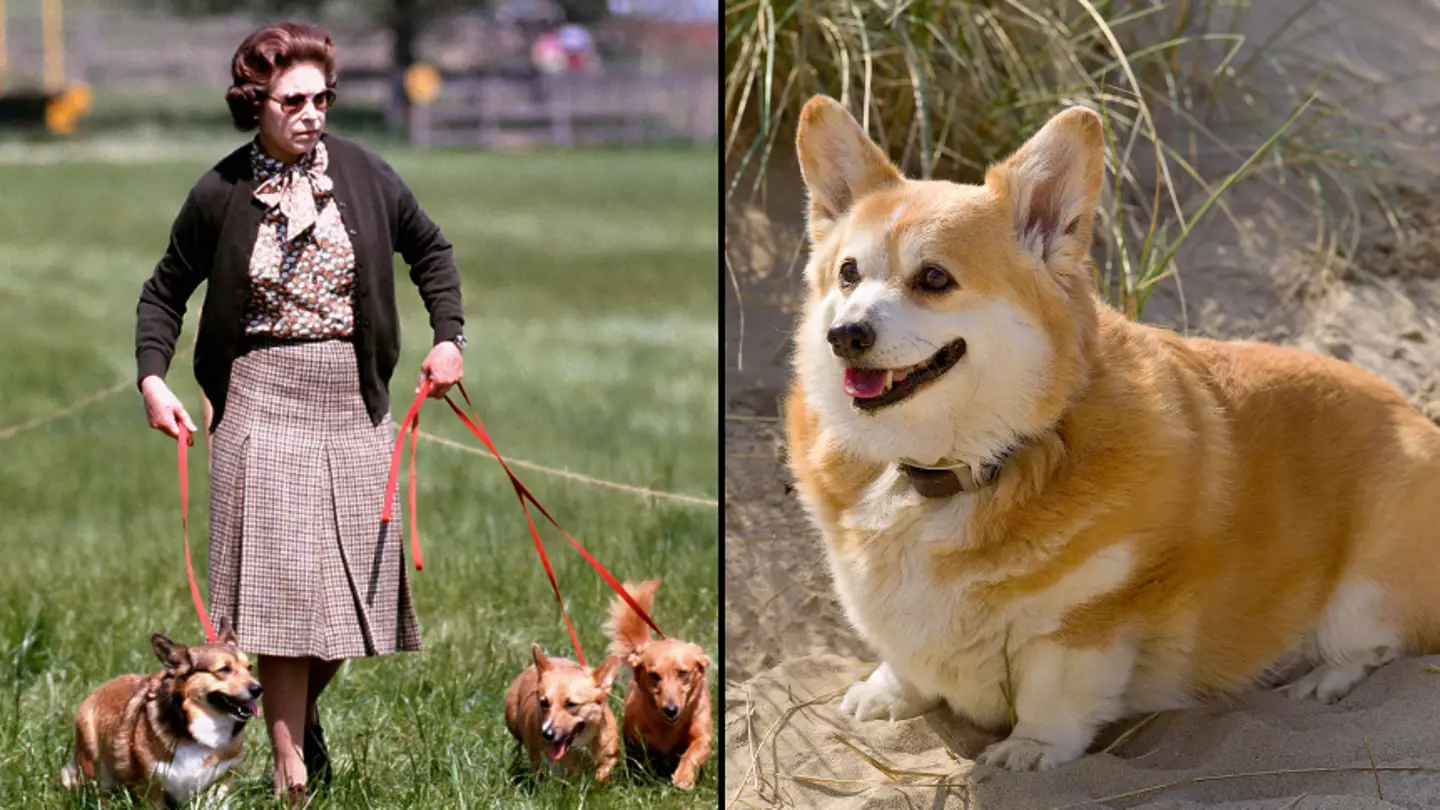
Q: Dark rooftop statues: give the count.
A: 0